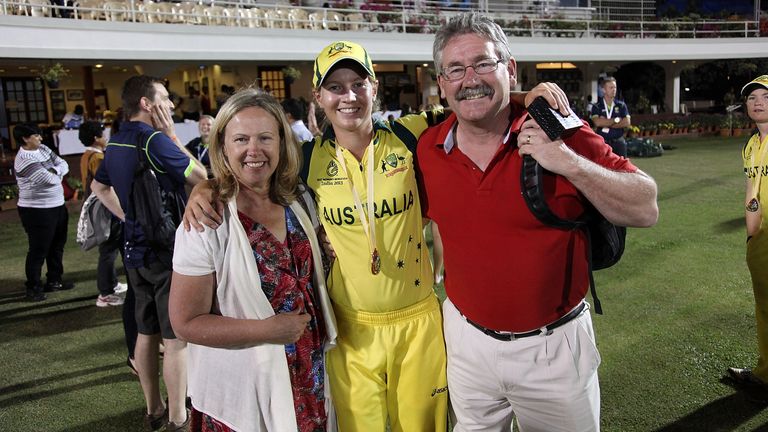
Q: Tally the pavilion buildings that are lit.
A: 1